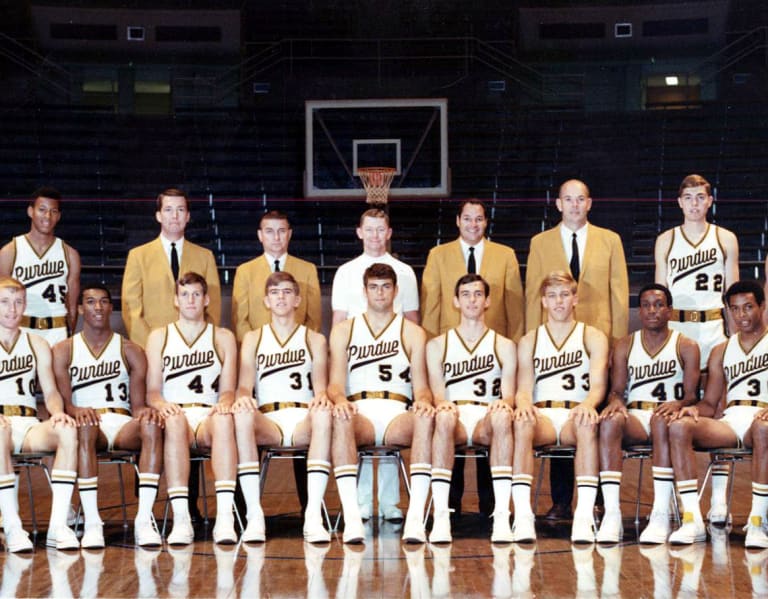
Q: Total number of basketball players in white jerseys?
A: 11